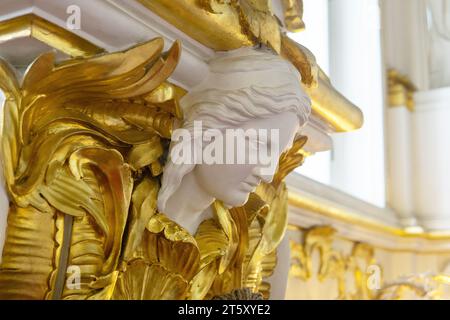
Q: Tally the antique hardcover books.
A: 0